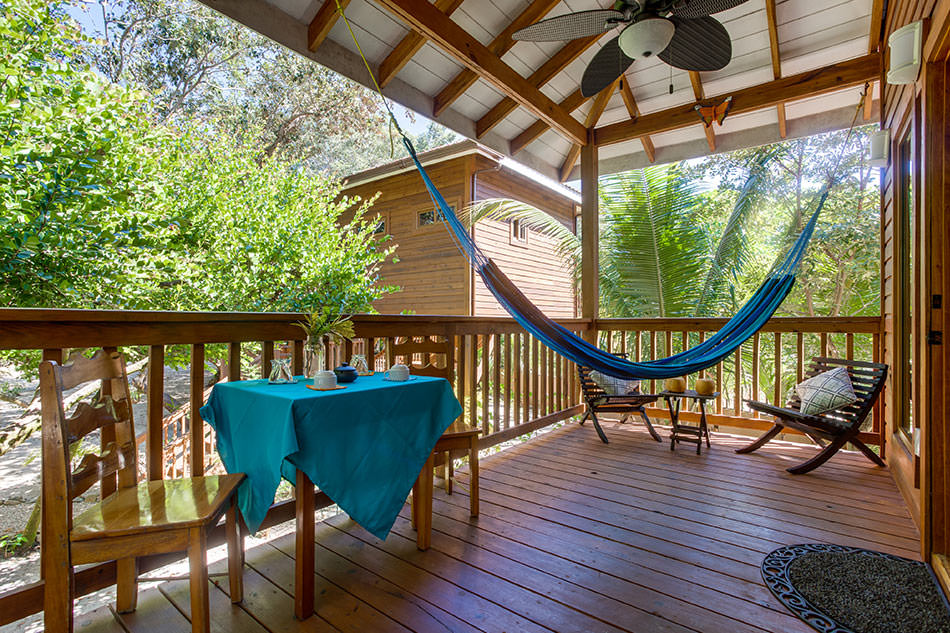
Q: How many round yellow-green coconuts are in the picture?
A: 2